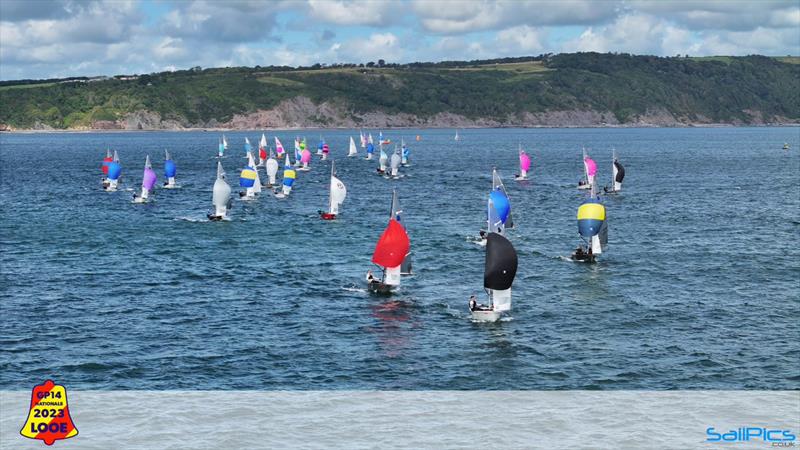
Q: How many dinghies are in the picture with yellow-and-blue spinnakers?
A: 3